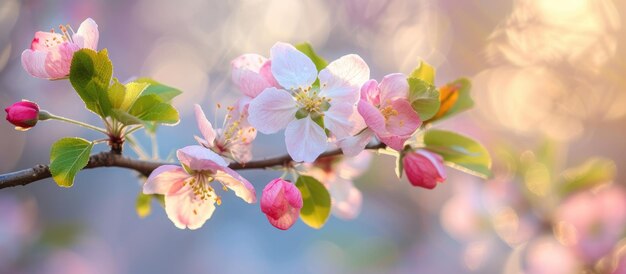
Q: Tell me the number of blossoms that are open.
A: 5